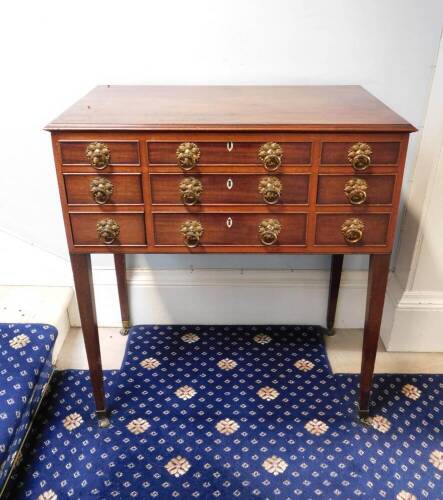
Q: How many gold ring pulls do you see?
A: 12